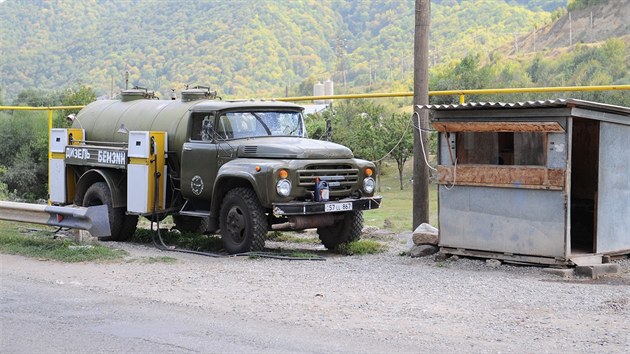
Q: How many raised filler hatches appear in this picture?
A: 2